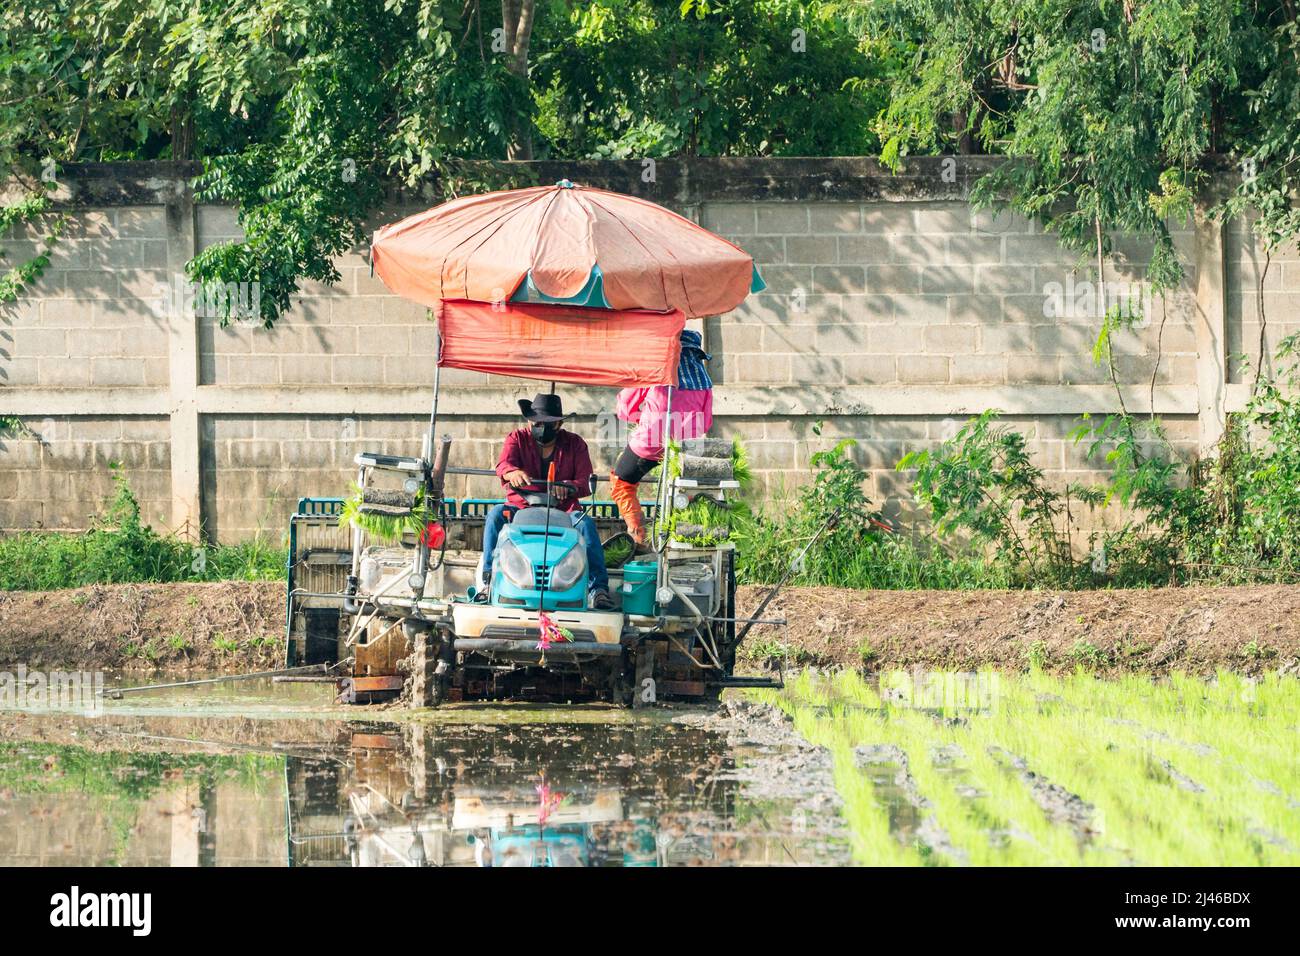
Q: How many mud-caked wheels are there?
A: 2